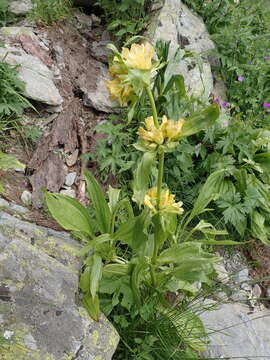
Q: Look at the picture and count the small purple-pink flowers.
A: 5